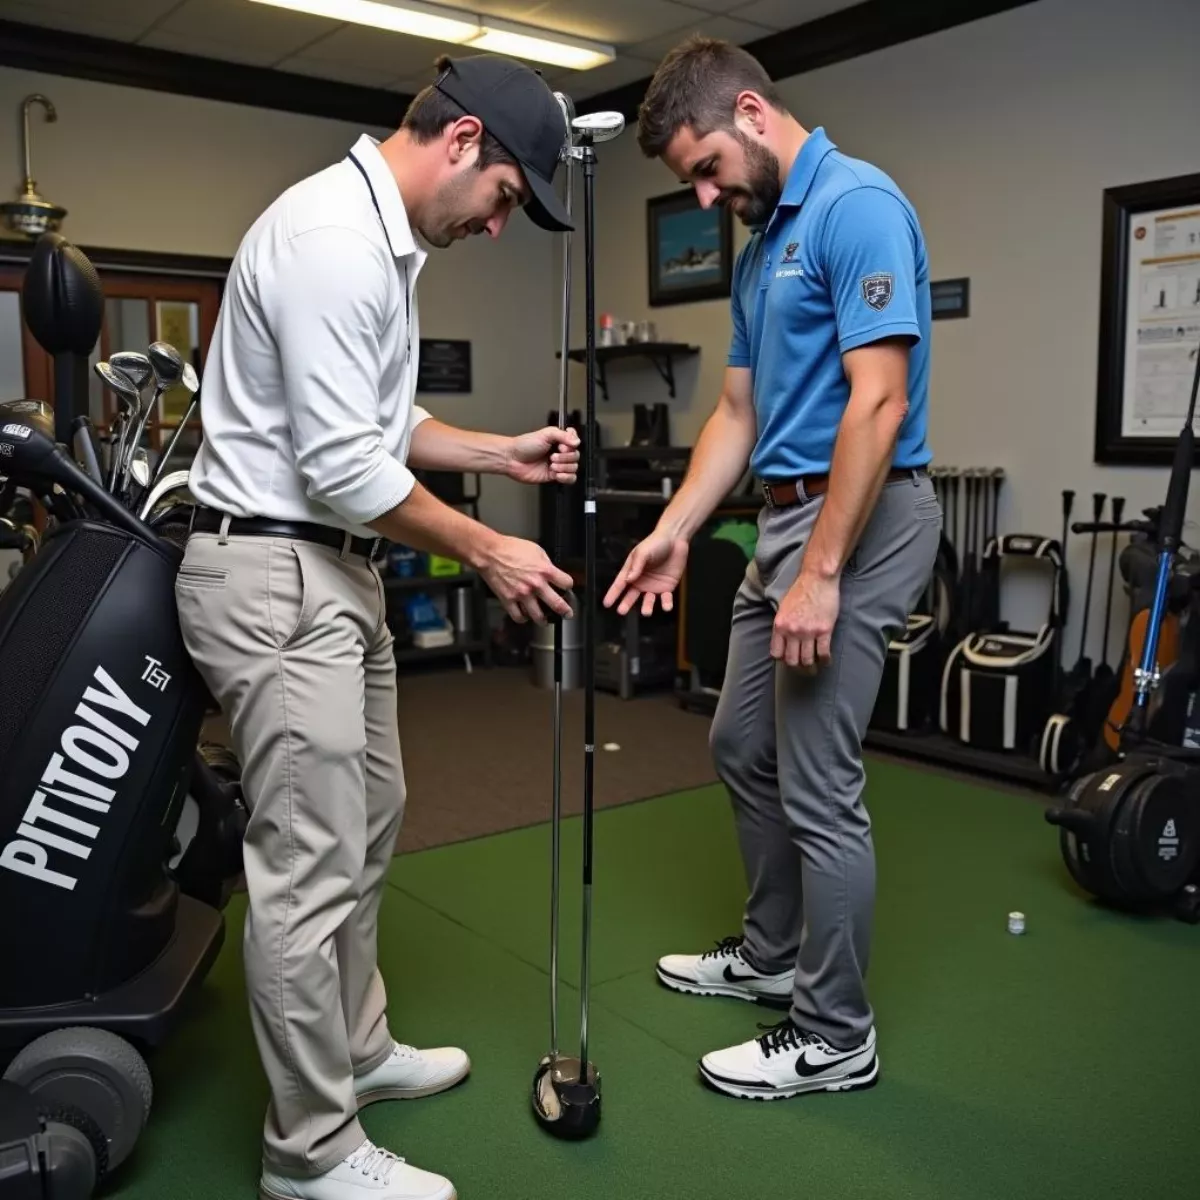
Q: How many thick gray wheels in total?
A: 1